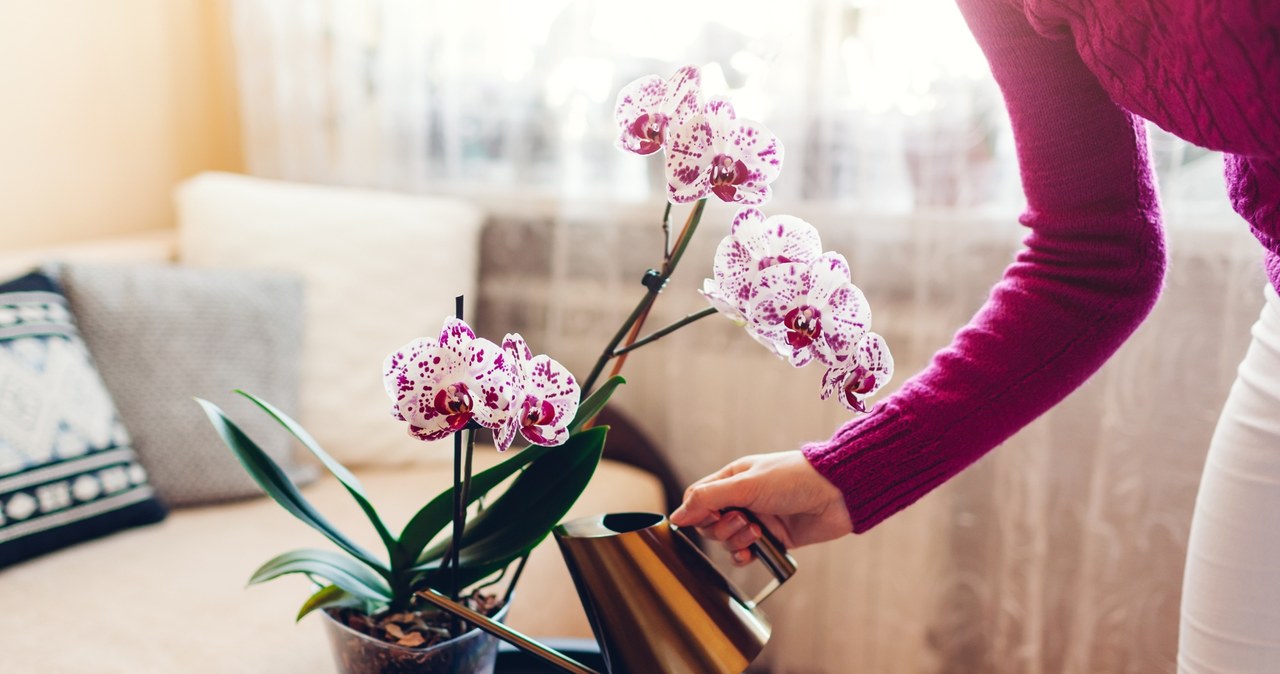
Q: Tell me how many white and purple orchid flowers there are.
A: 7